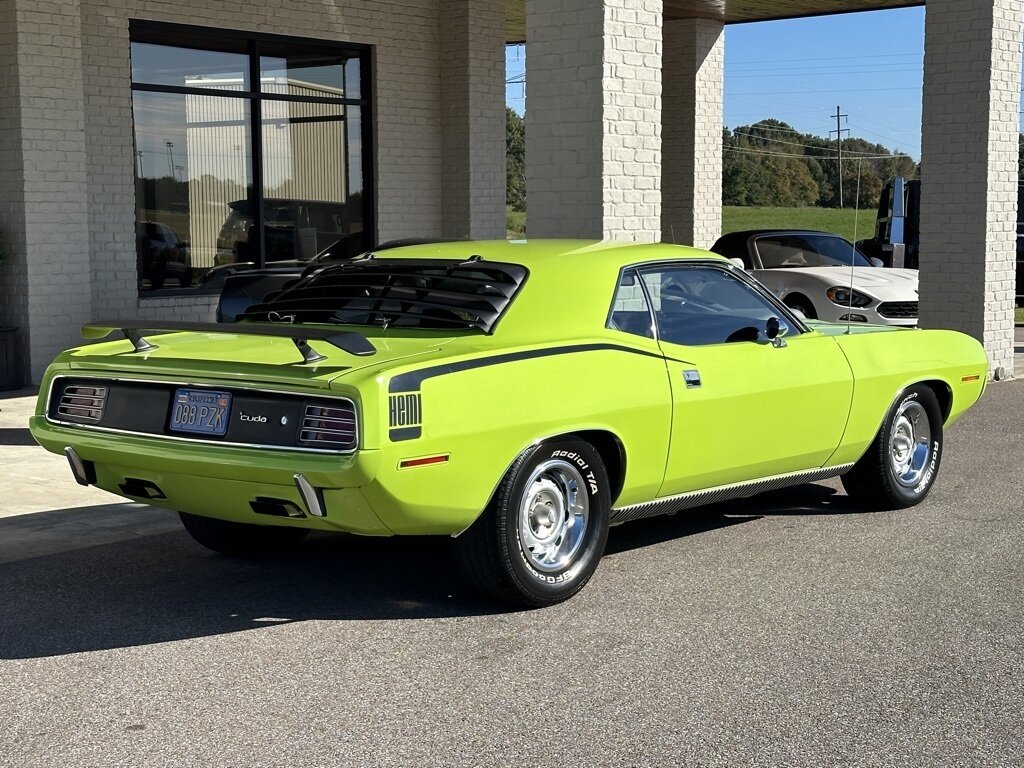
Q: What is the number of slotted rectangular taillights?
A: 2